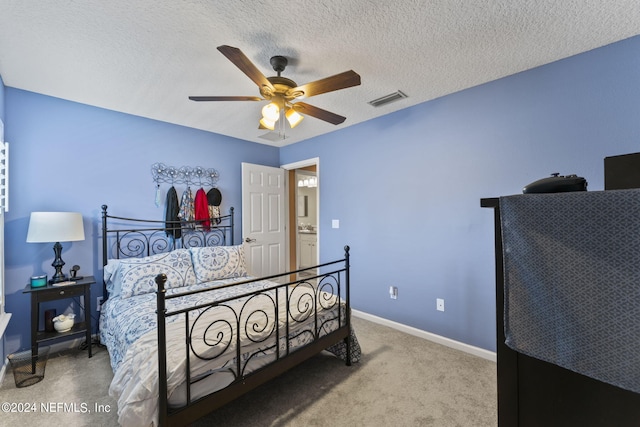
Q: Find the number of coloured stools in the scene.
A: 0